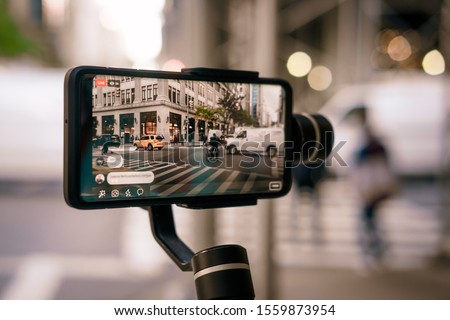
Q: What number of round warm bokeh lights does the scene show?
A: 4